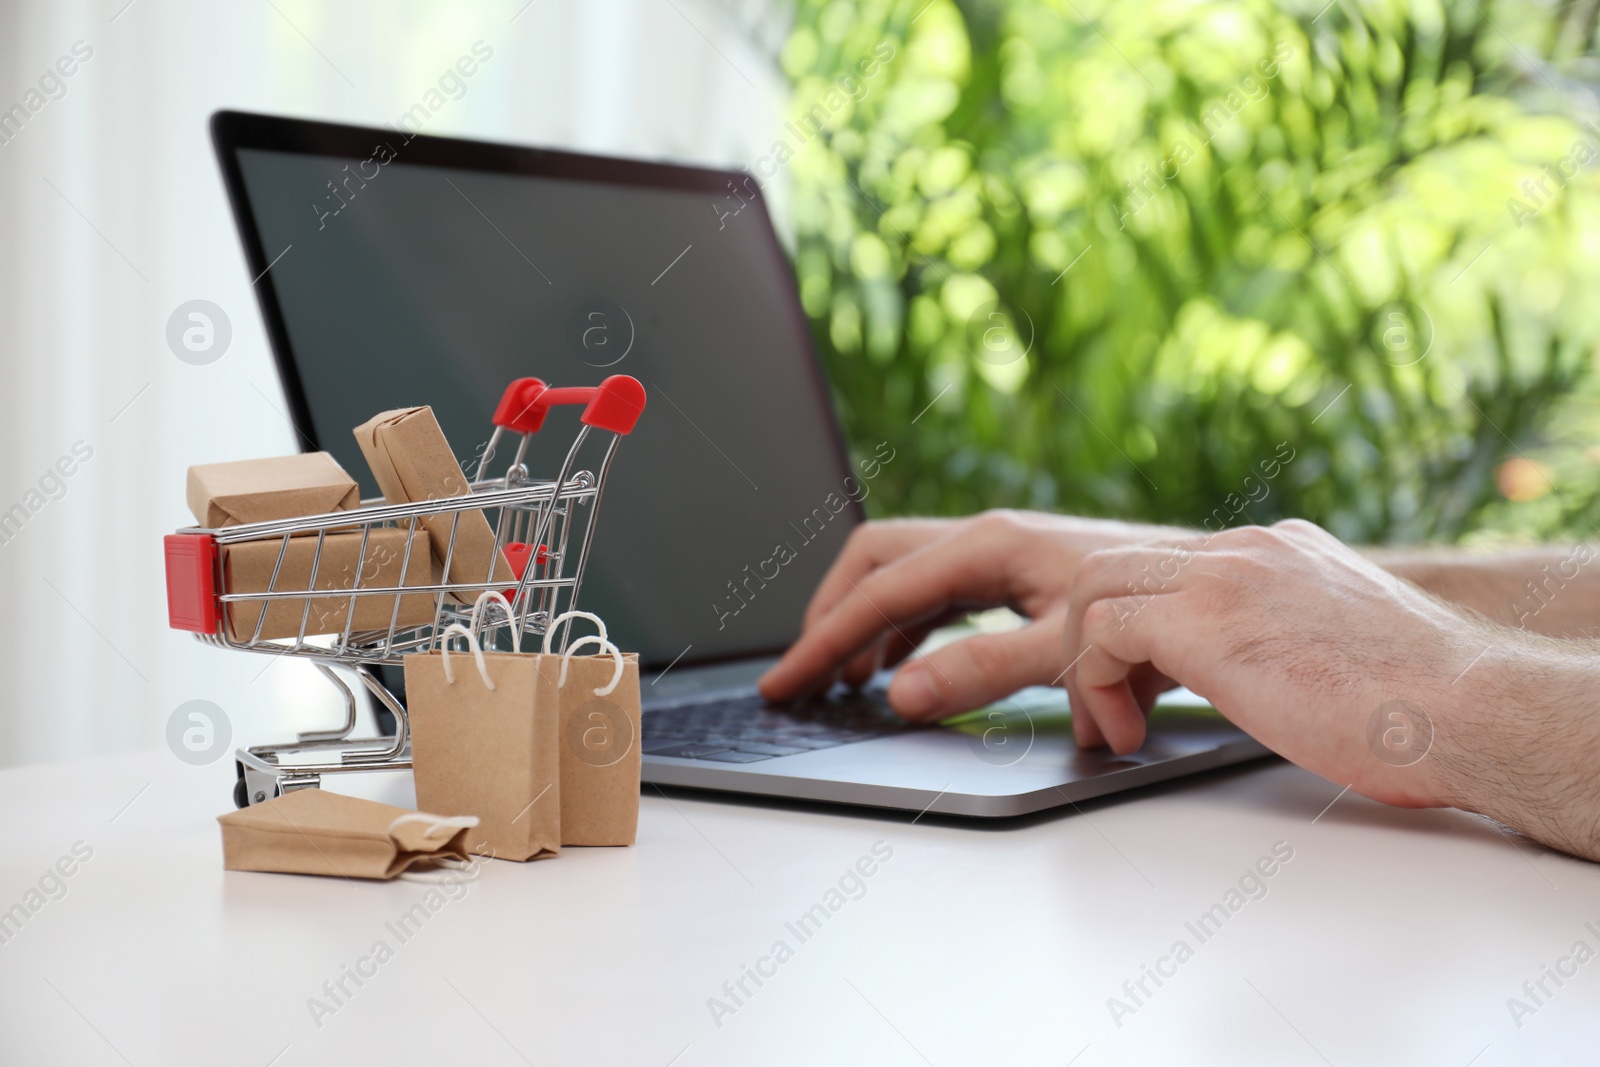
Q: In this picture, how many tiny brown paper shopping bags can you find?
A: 3